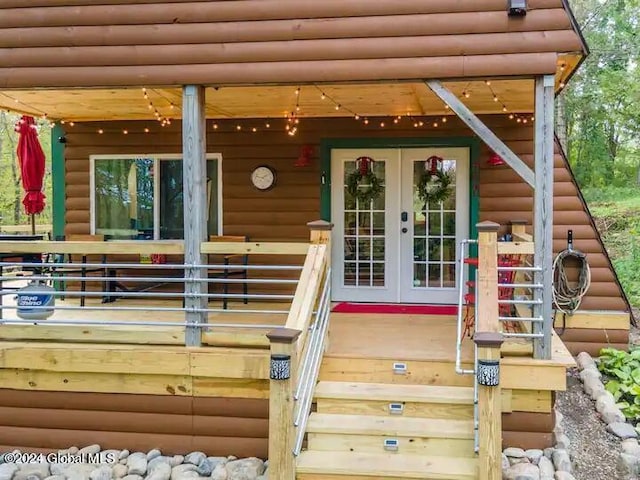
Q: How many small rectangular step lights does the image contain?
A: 3